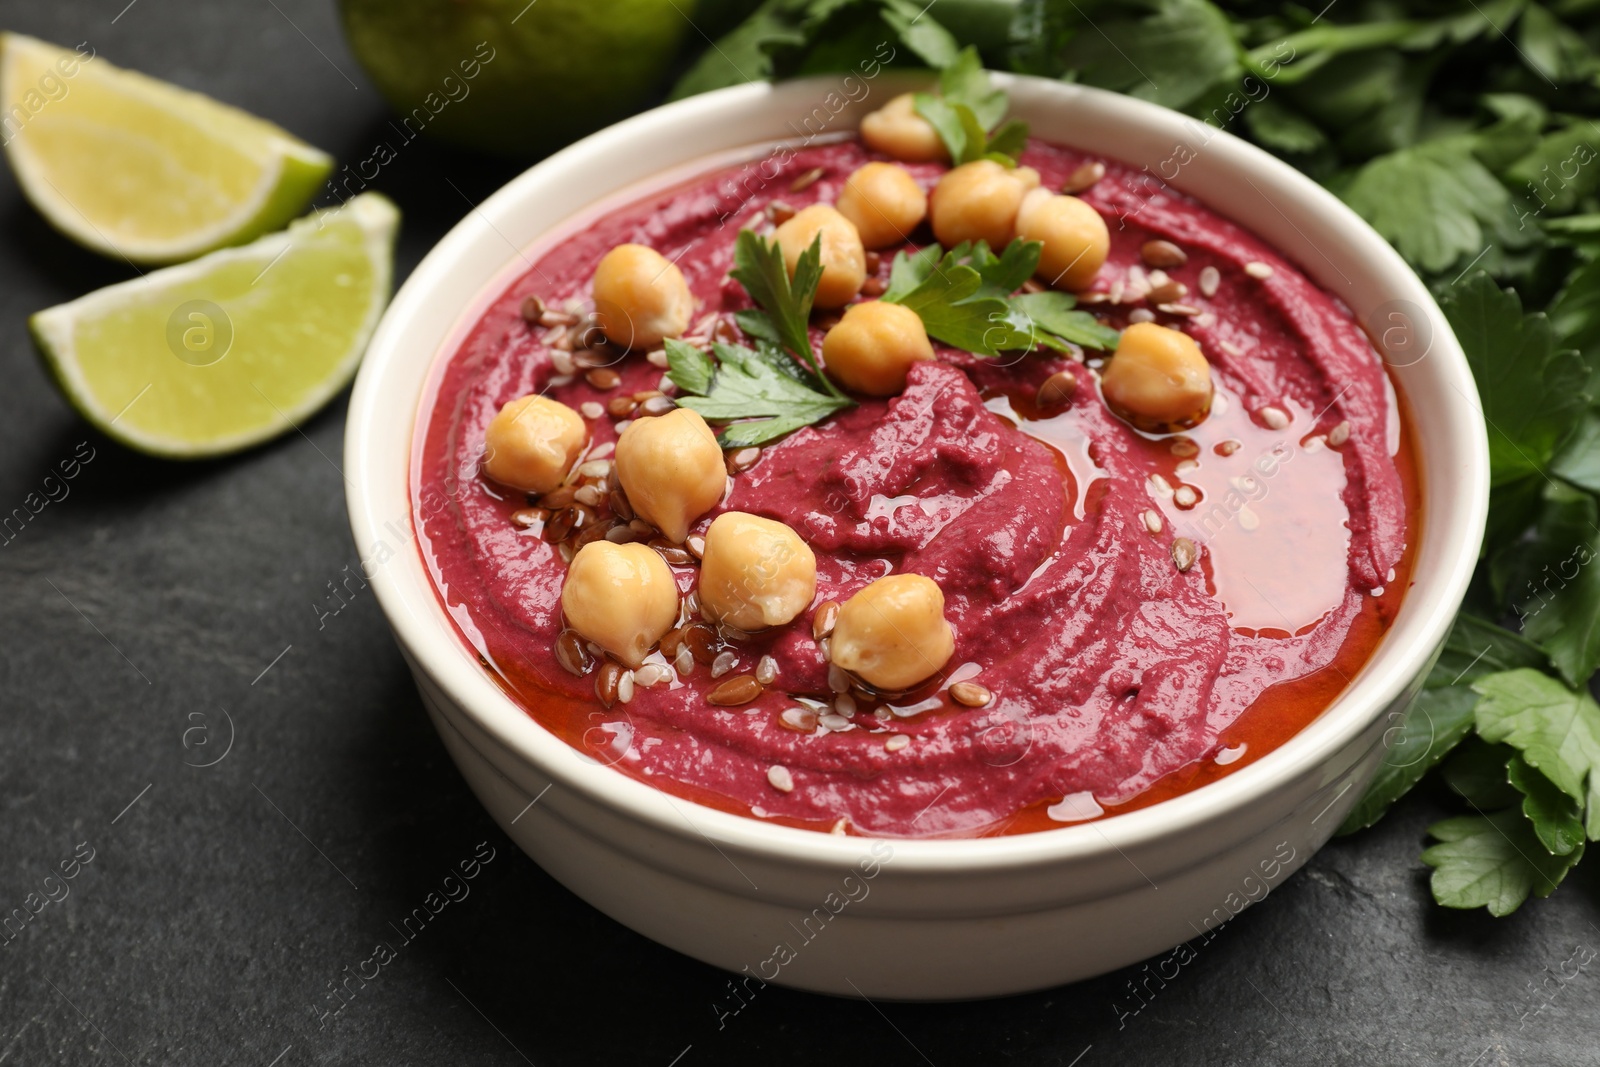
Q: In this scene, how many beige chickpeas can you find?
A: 13